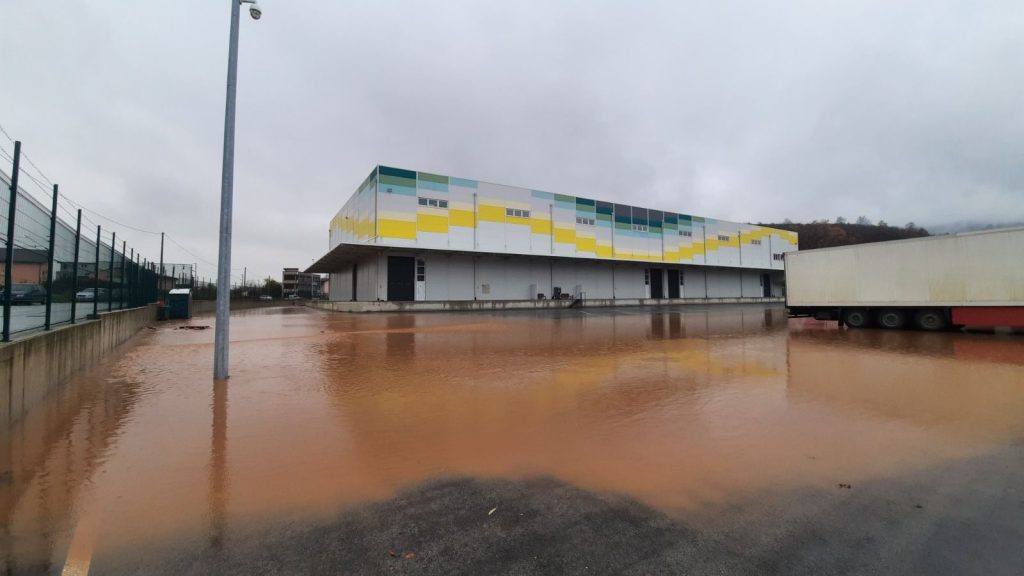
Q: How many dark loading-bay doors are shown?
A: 4